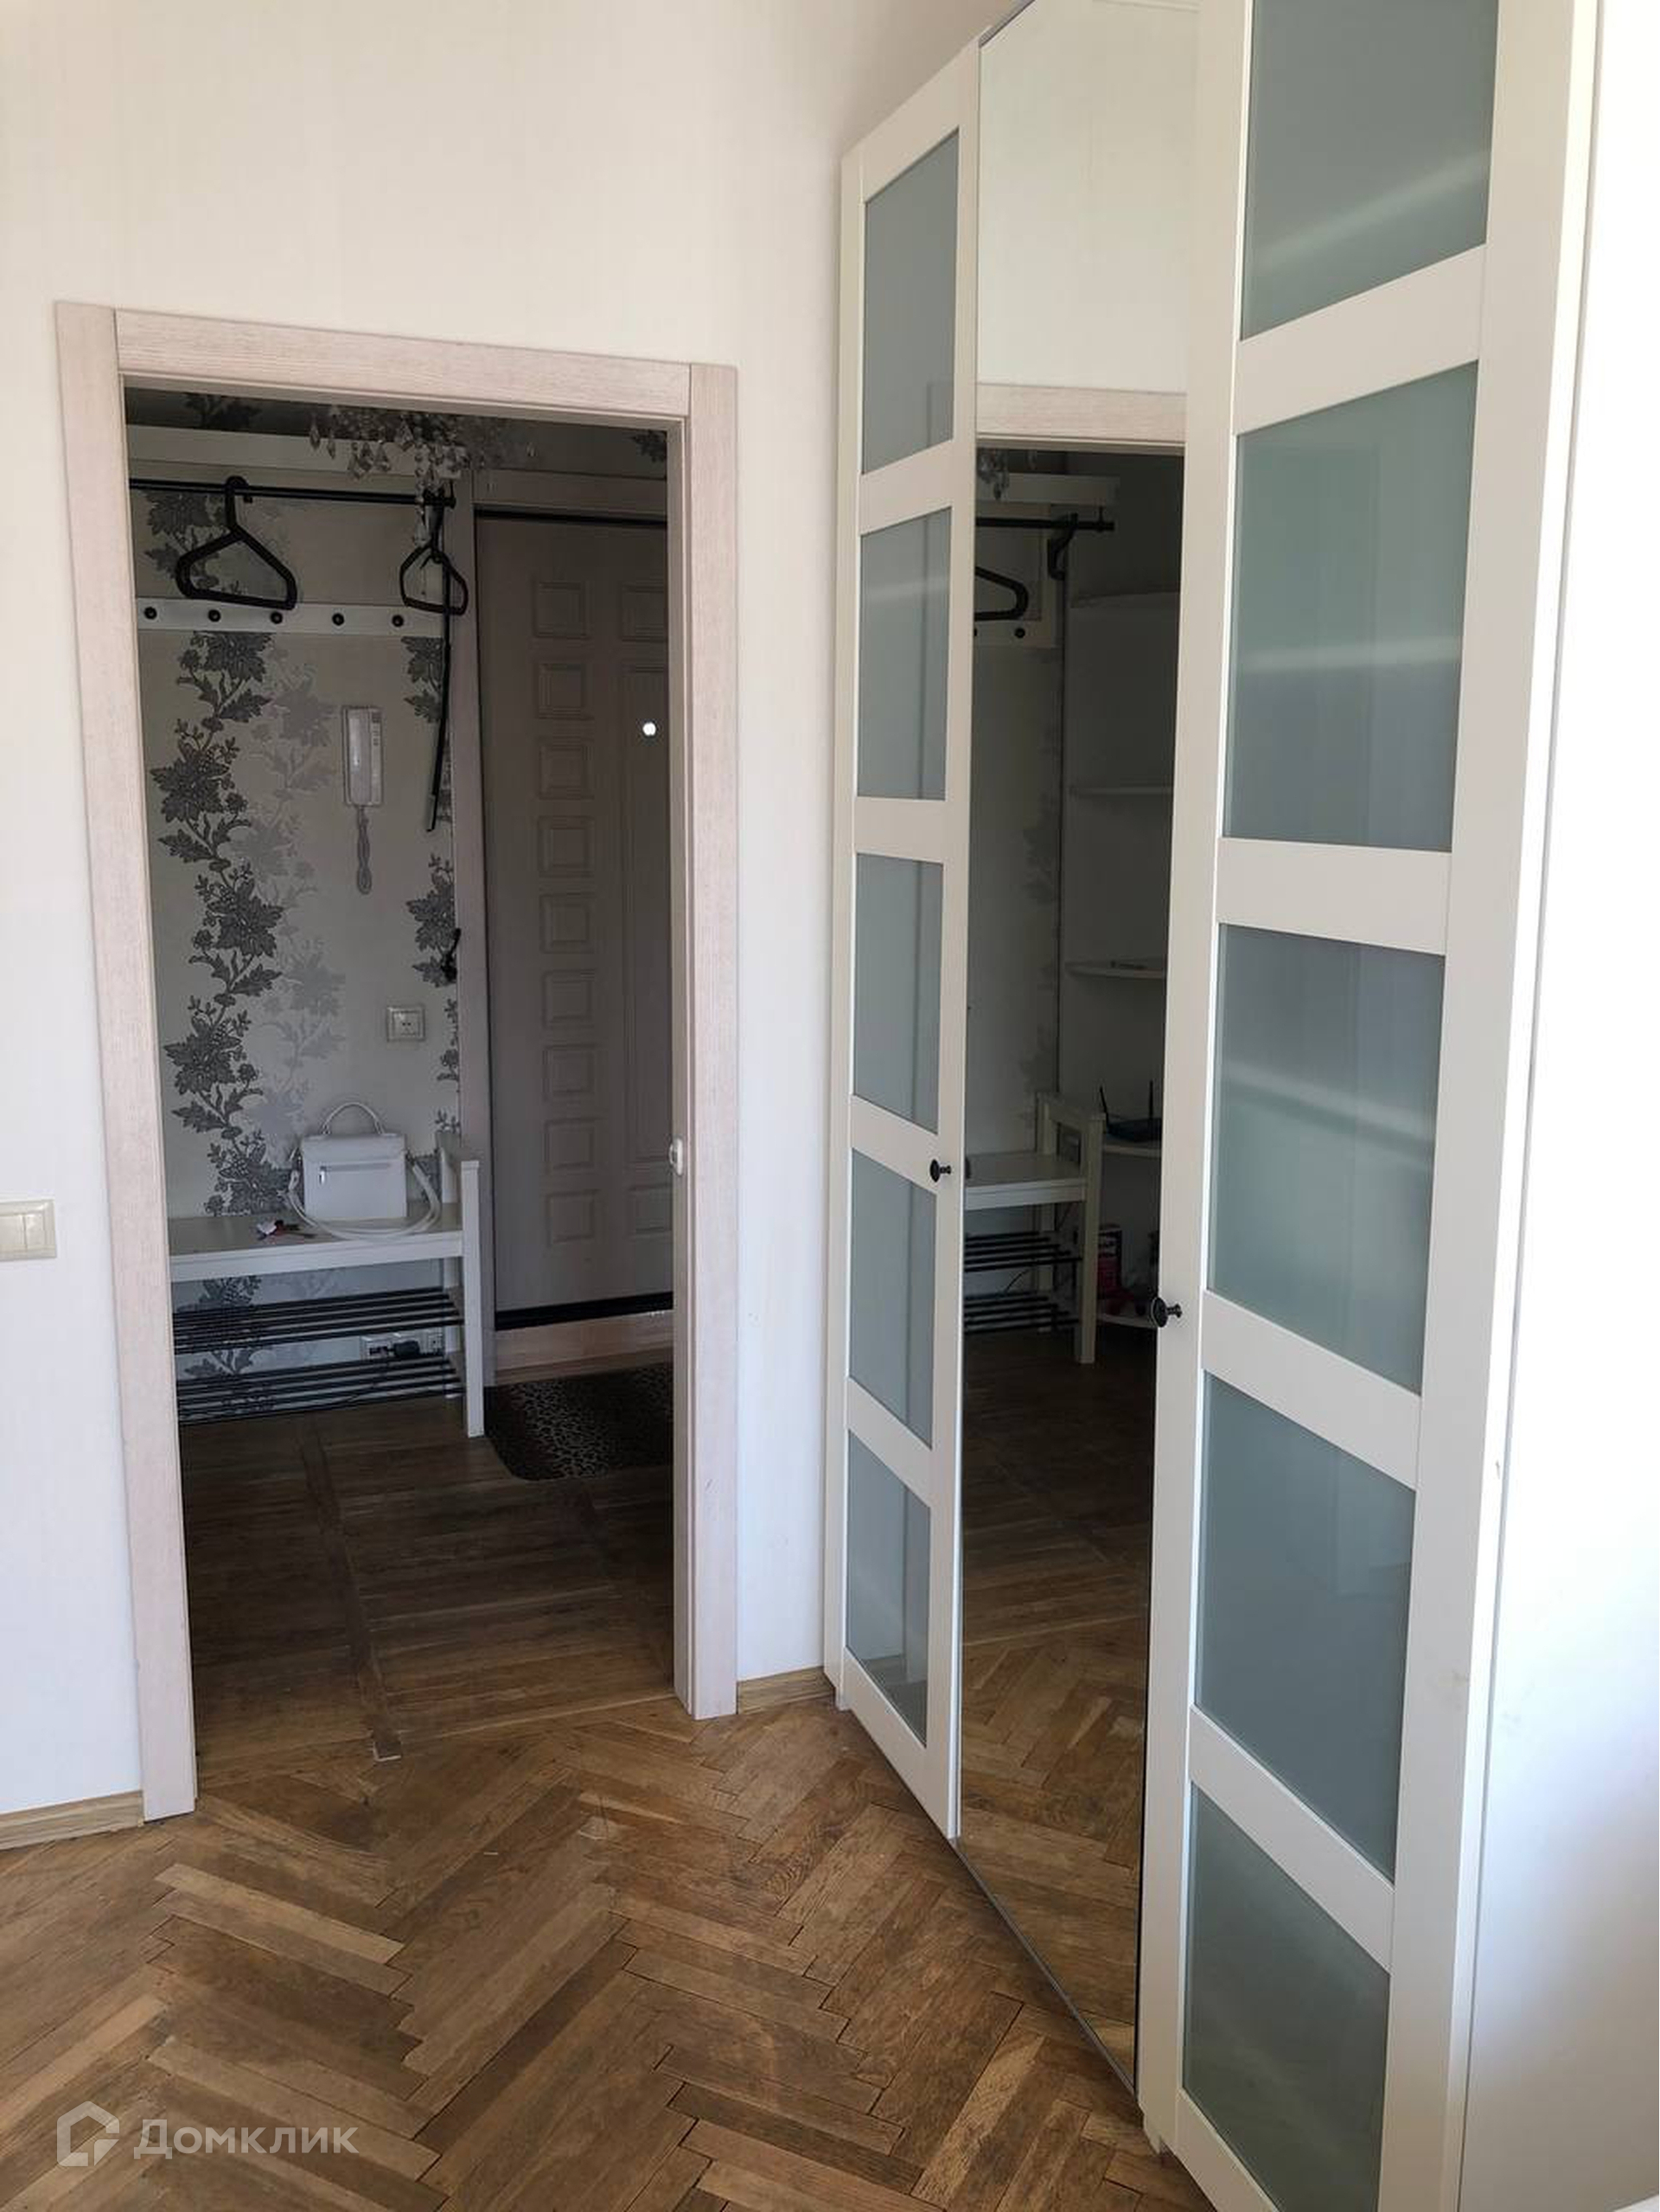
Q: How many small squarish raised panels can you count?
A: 11